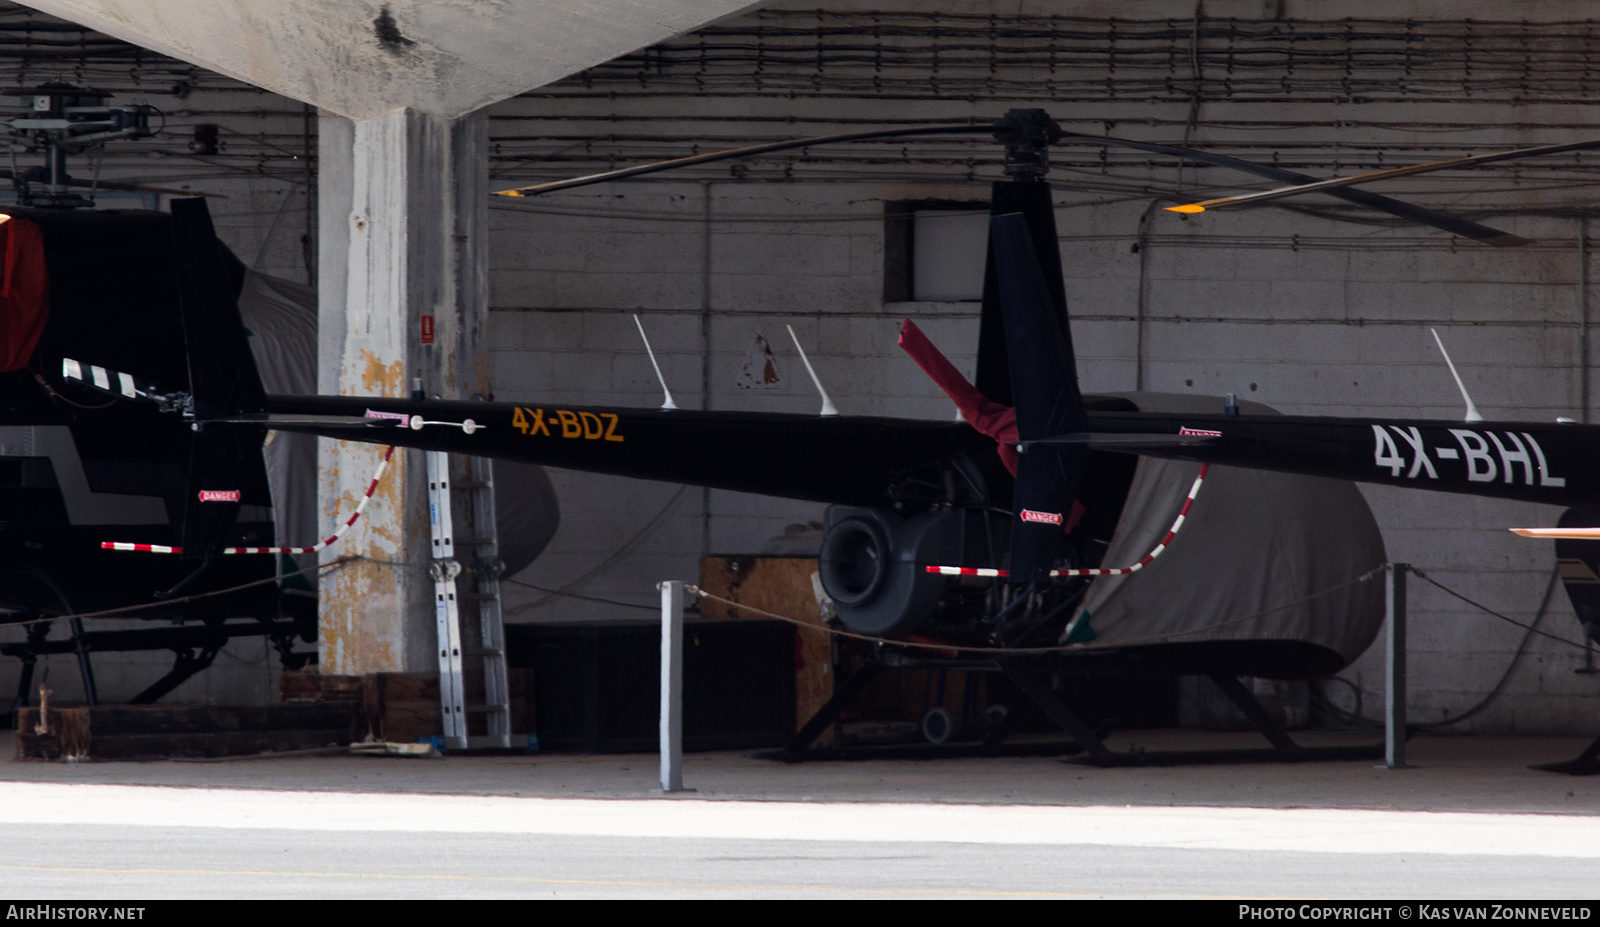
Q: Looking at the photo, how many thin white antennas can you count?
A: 3